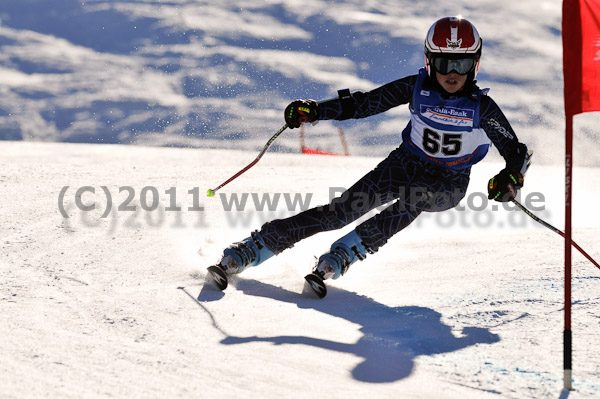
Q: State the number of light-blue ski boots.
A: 2